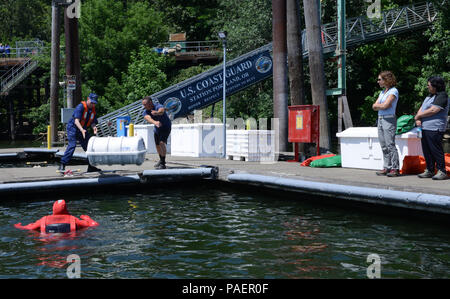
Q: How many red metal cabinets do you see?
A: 1